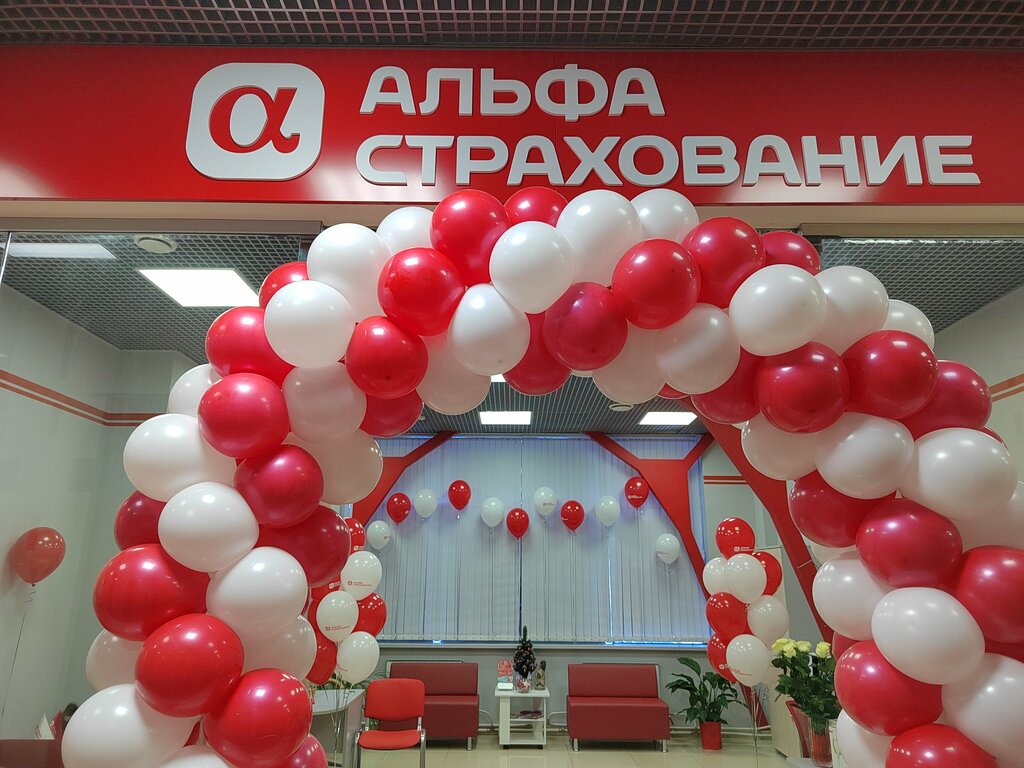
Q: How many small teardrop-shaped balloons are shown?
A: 11